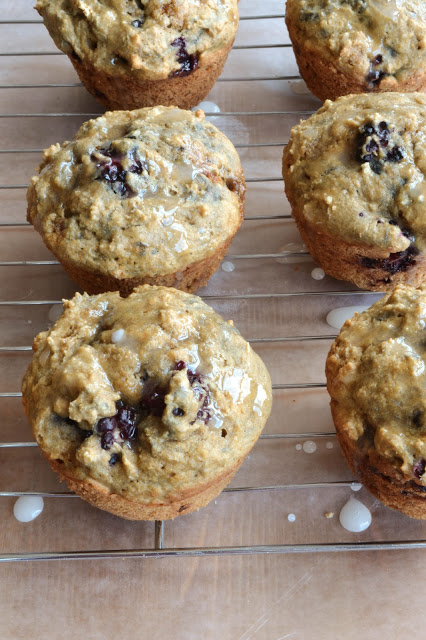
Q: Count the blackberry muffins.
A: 6